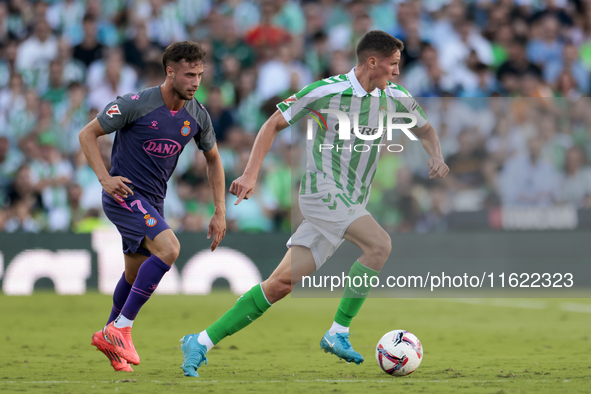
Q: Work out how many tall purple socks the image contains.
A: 2